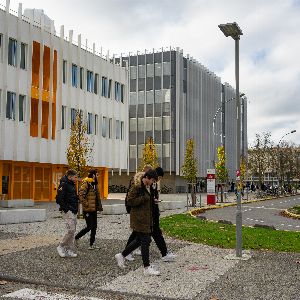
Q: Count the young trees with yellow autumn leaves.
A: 5